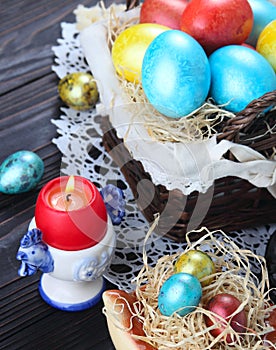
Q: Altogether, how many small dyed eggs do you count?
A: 5